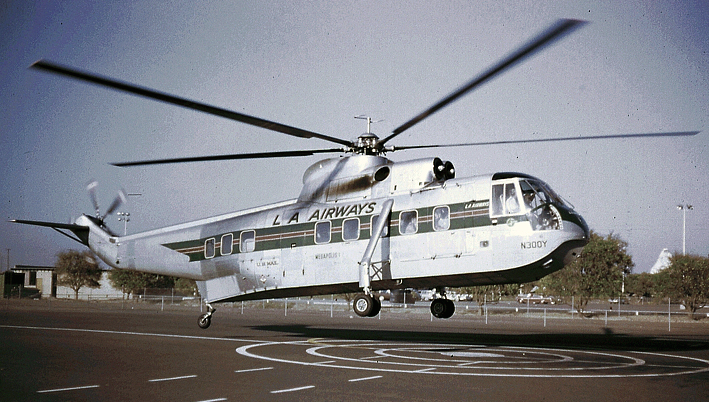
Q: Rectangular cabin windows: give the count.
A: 8